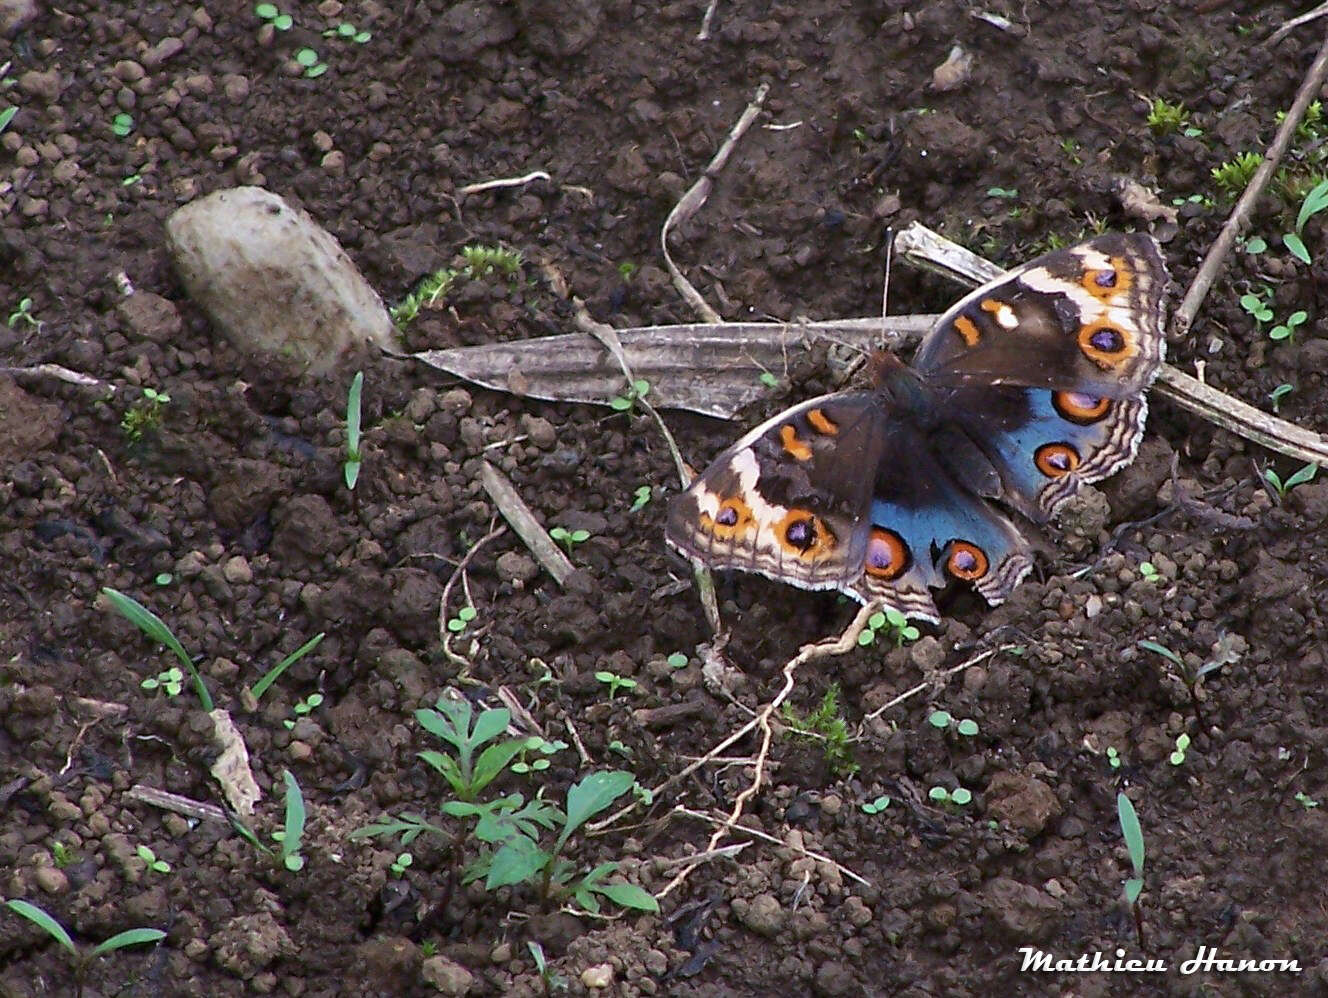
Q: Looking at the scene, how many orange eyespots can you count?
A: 8